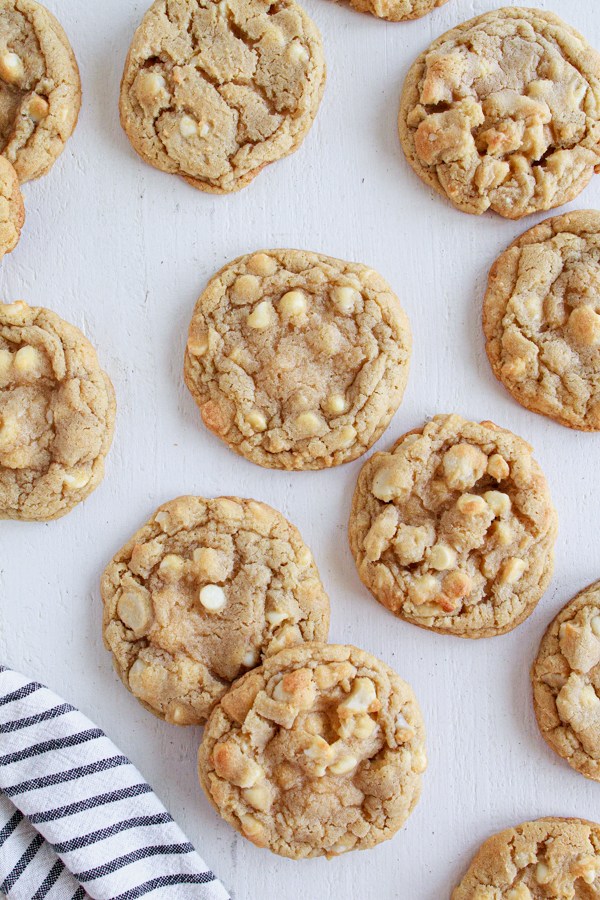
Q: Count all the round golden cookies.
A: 13